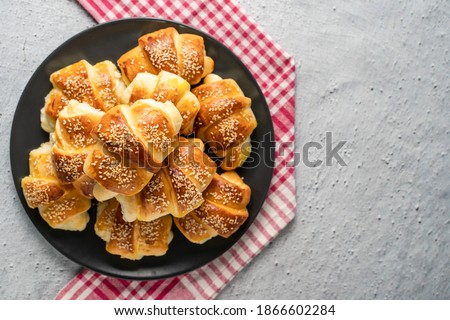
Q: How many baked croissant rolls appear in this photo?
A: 10